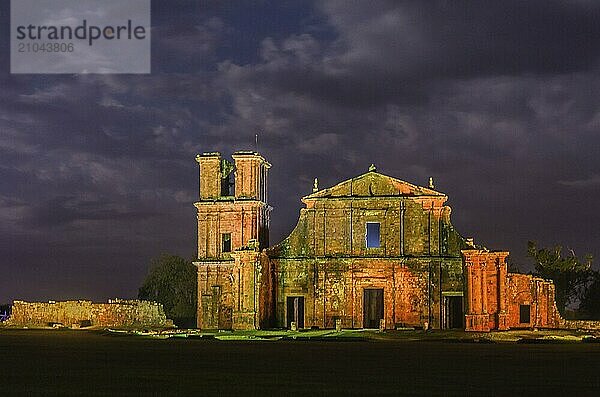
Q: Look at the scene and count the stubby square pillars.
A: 4